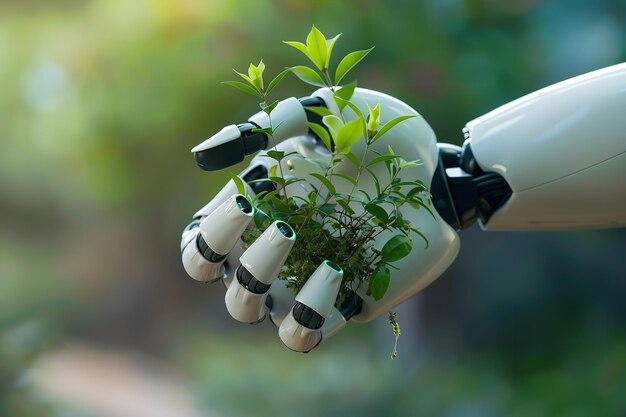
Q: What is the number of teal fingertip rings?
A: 3